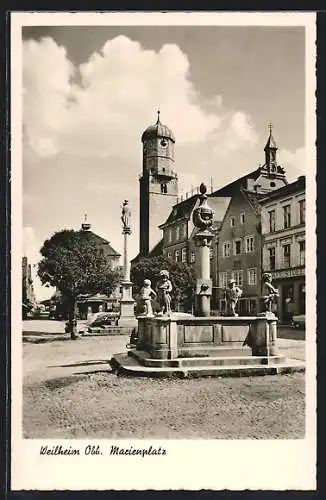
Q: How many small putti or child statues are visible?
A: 4